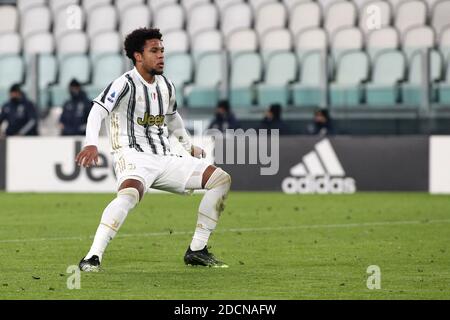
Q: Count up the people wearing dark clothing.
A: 5